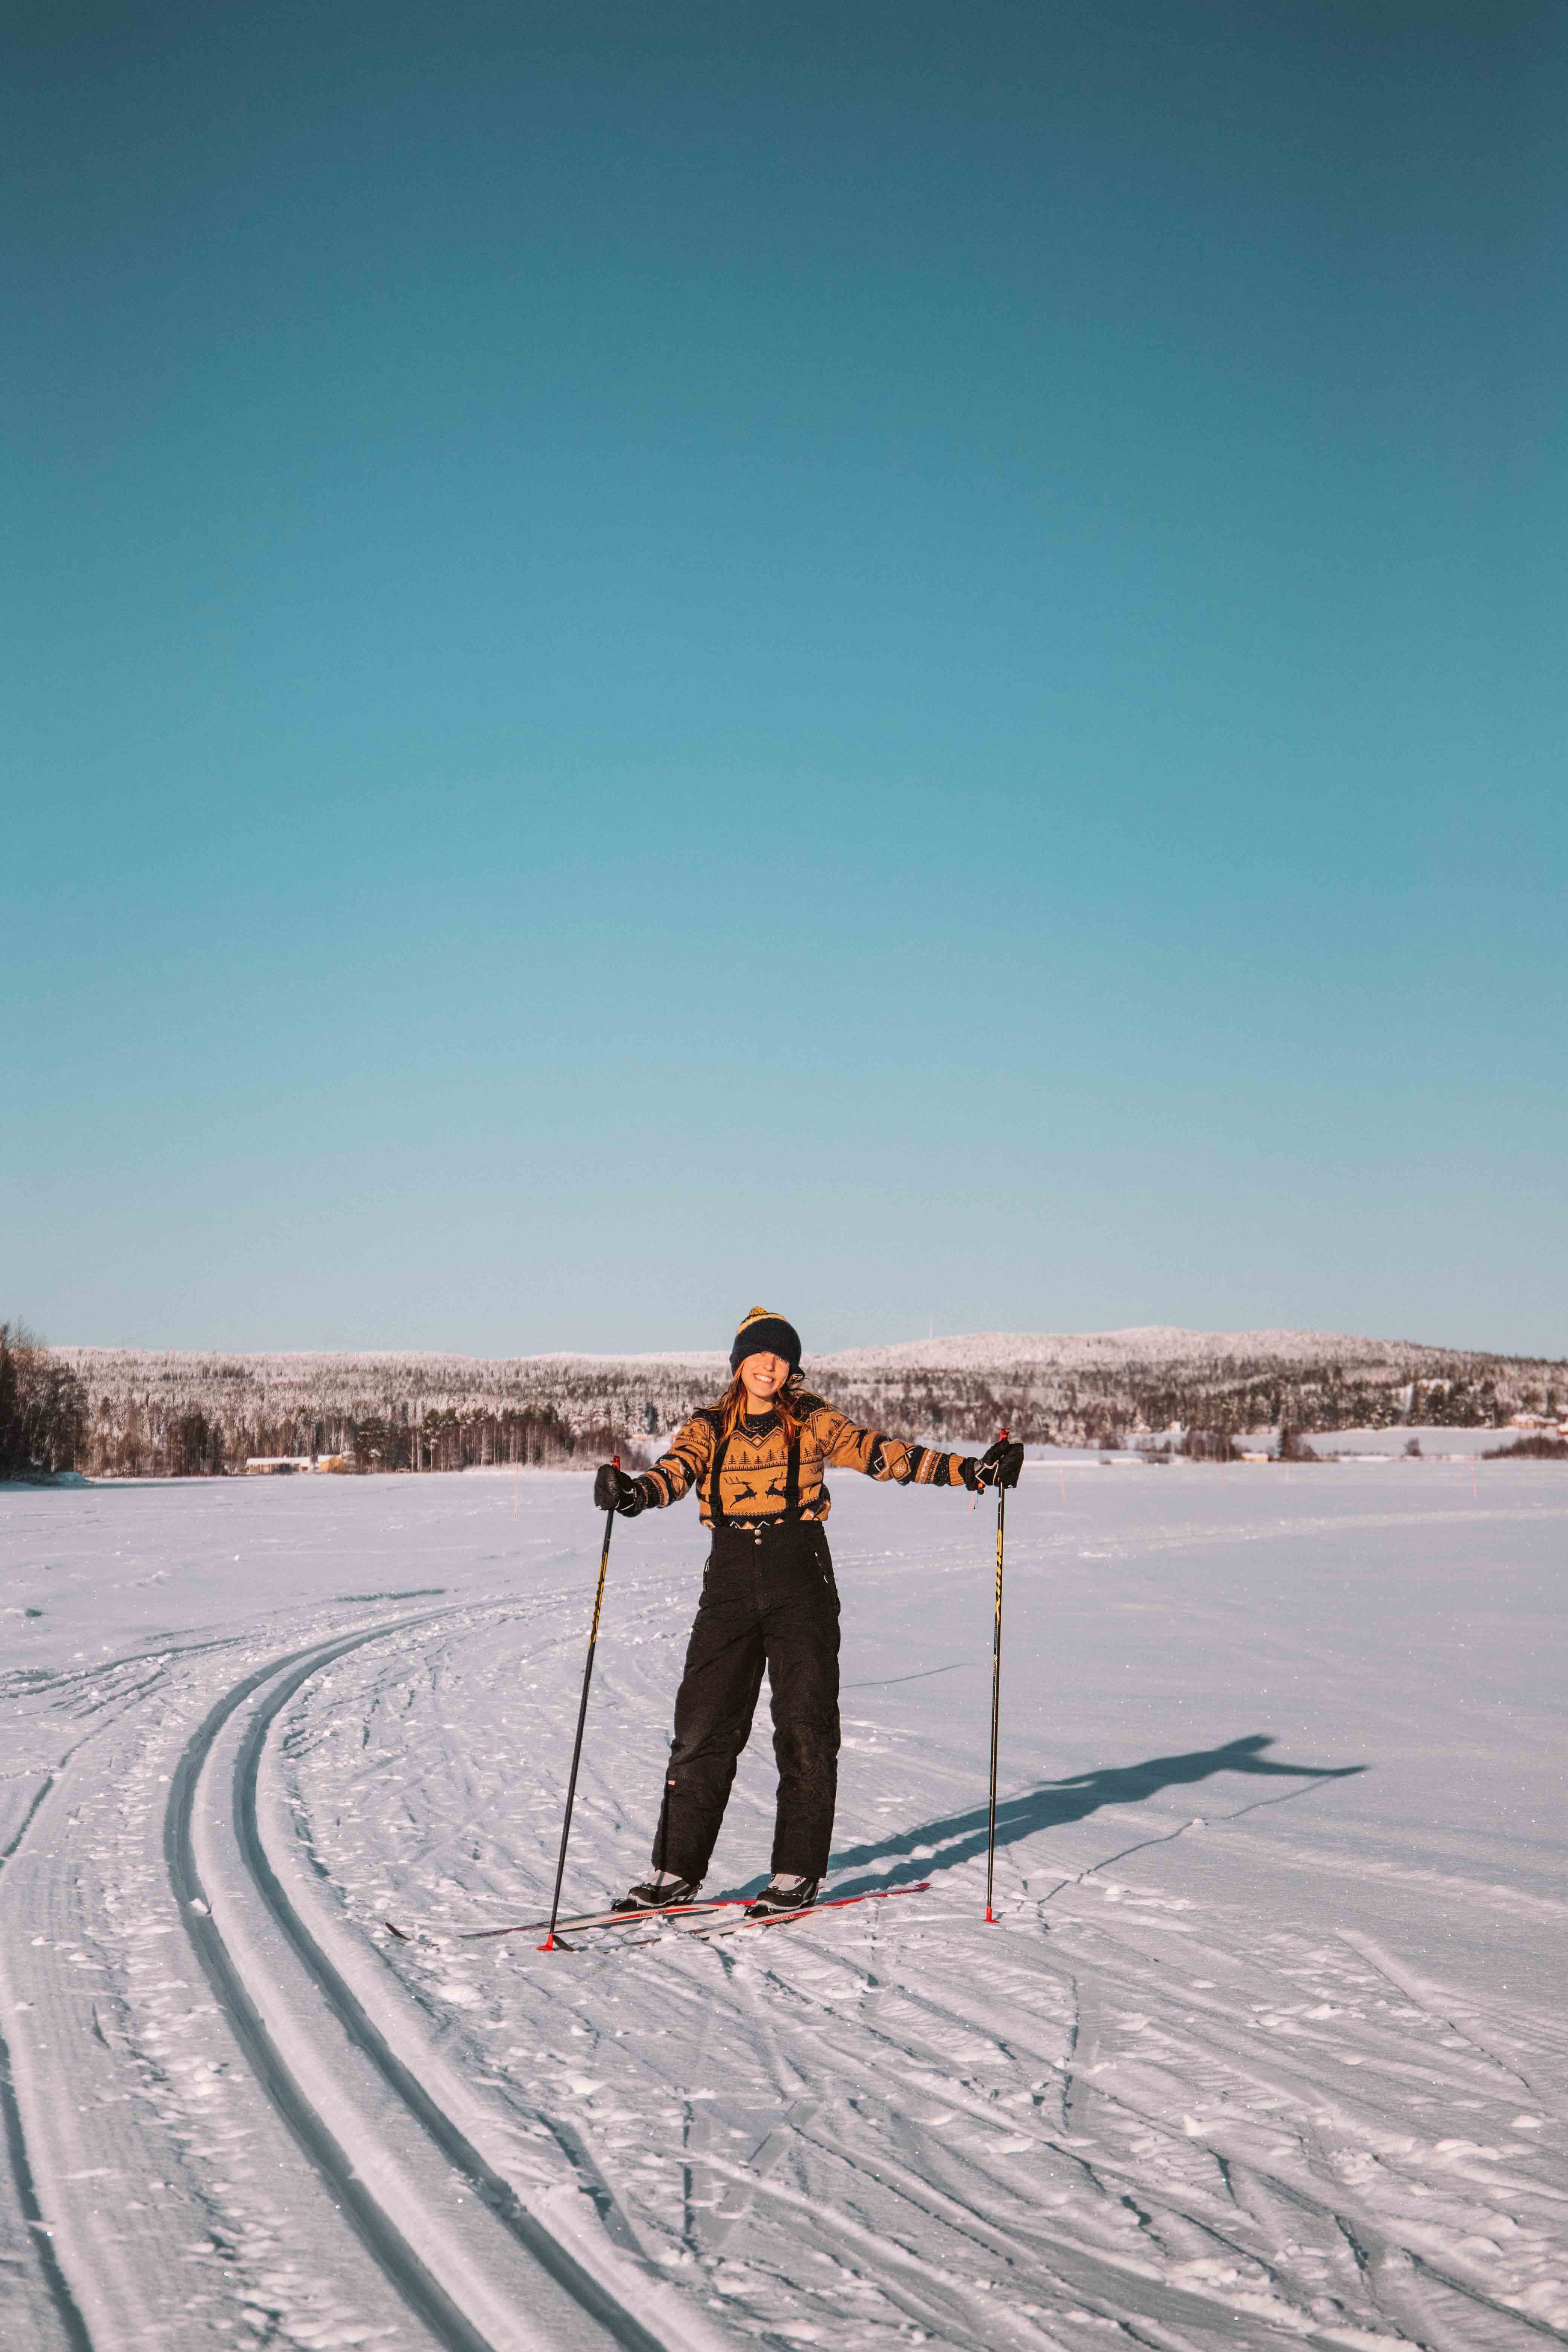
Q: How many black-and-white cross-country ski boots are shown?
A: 2